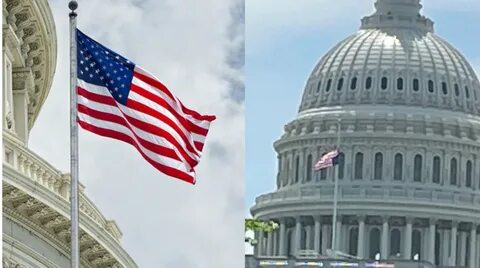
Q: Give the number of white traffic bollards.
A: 0